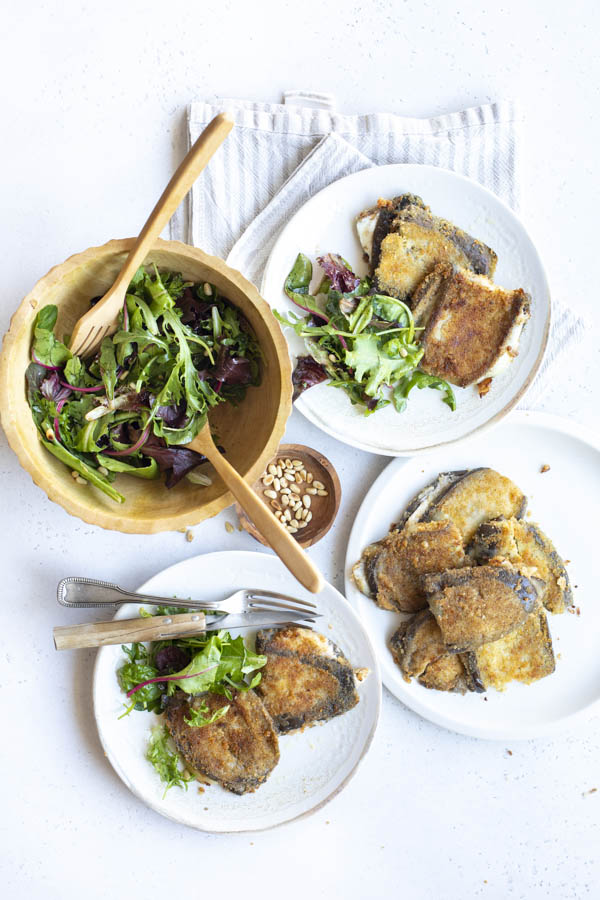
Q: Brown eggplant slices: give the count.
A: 10